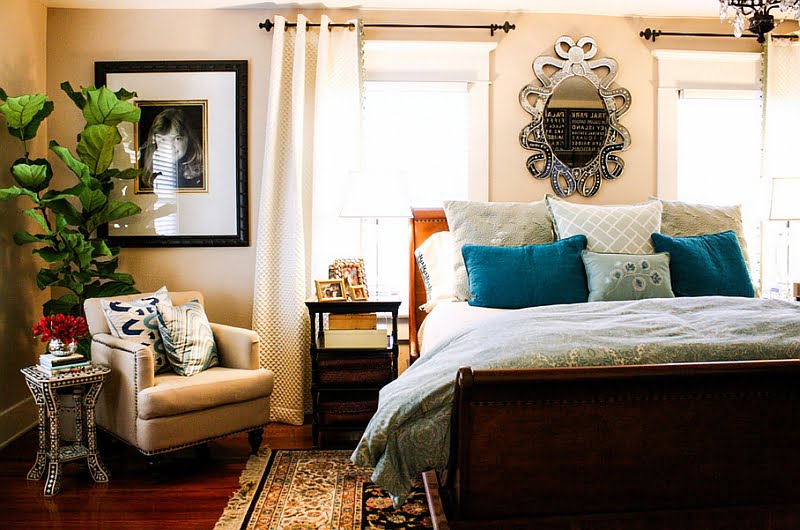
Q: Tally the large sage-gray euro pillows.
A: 2